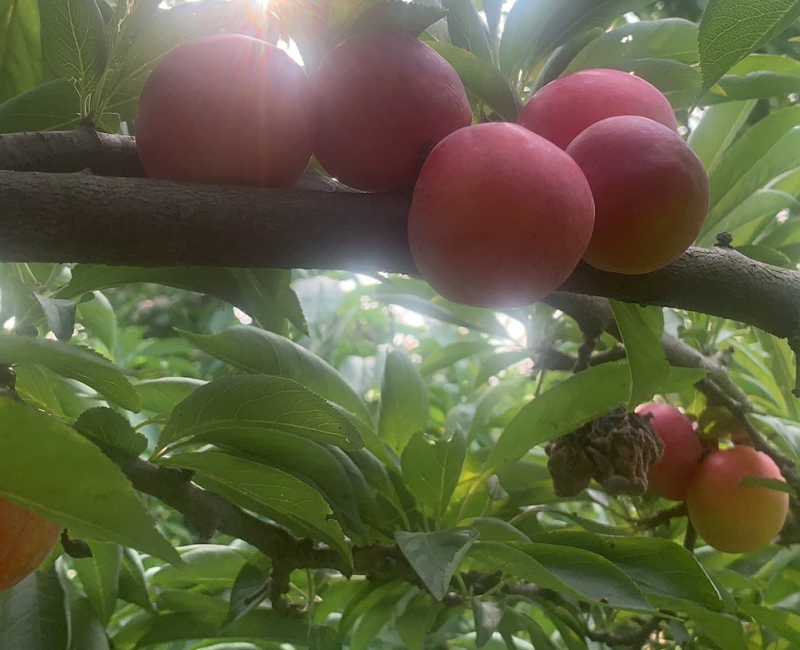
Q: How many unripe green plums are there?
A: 0